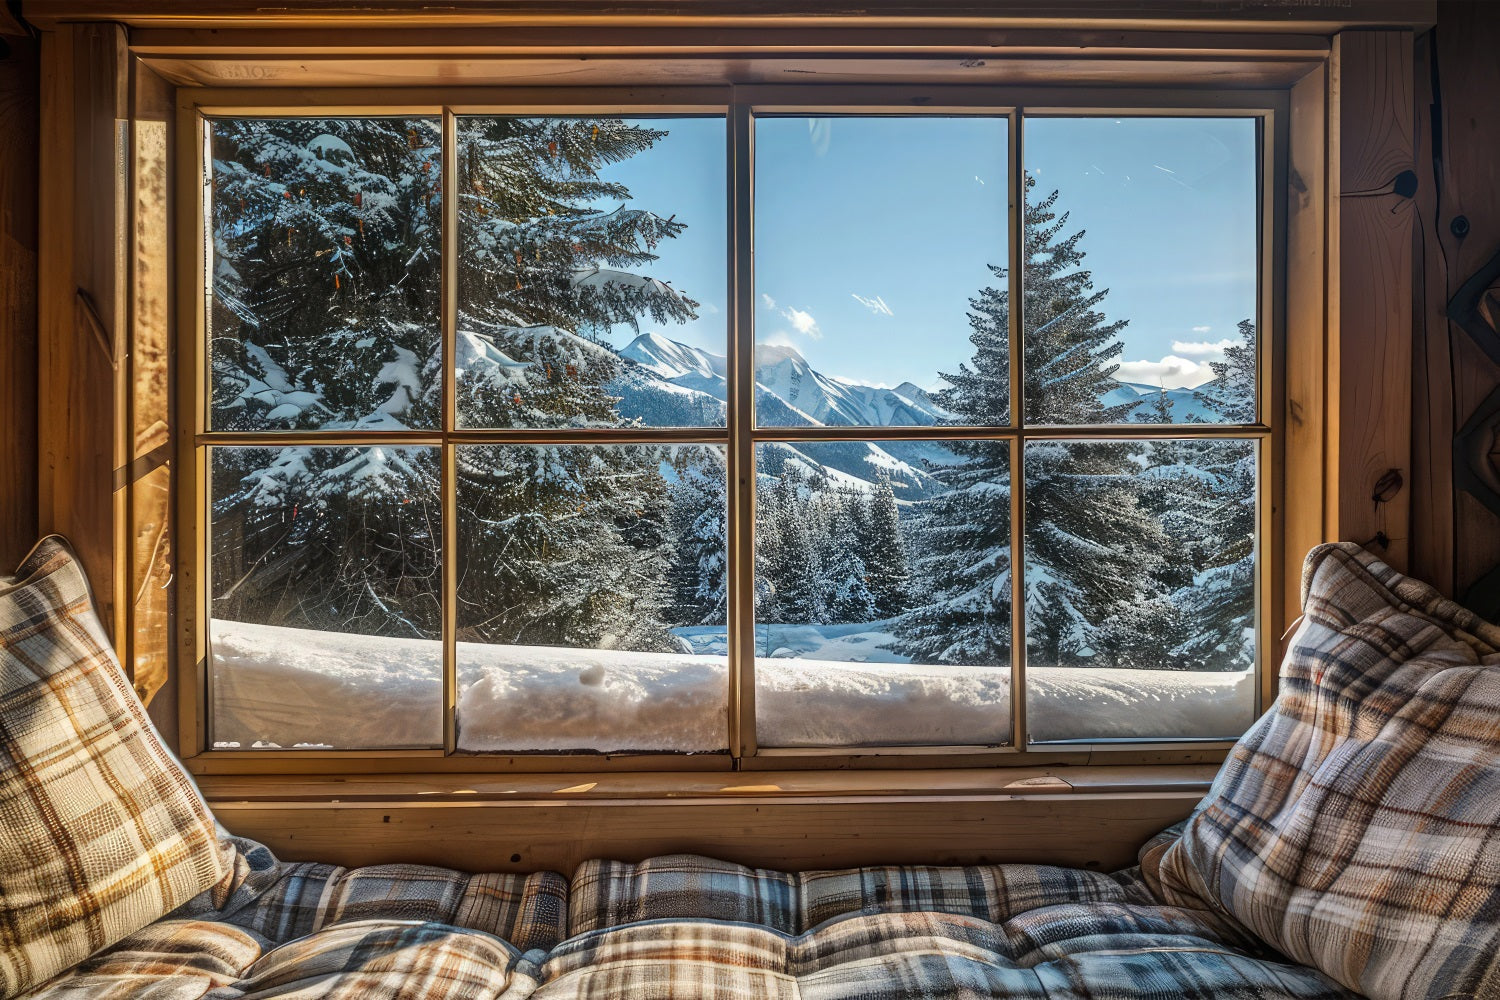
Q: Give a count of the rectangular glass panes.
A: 8